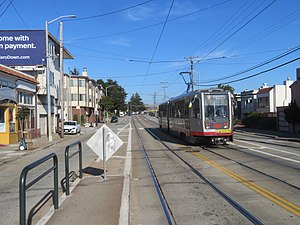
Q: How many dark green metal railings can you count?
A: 2